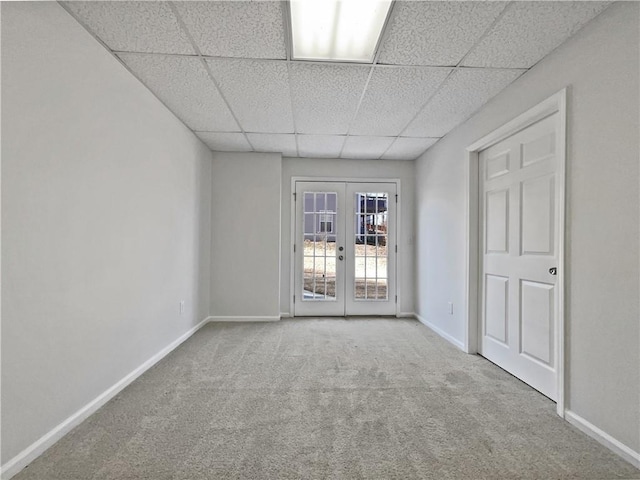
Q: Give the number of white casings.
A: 2